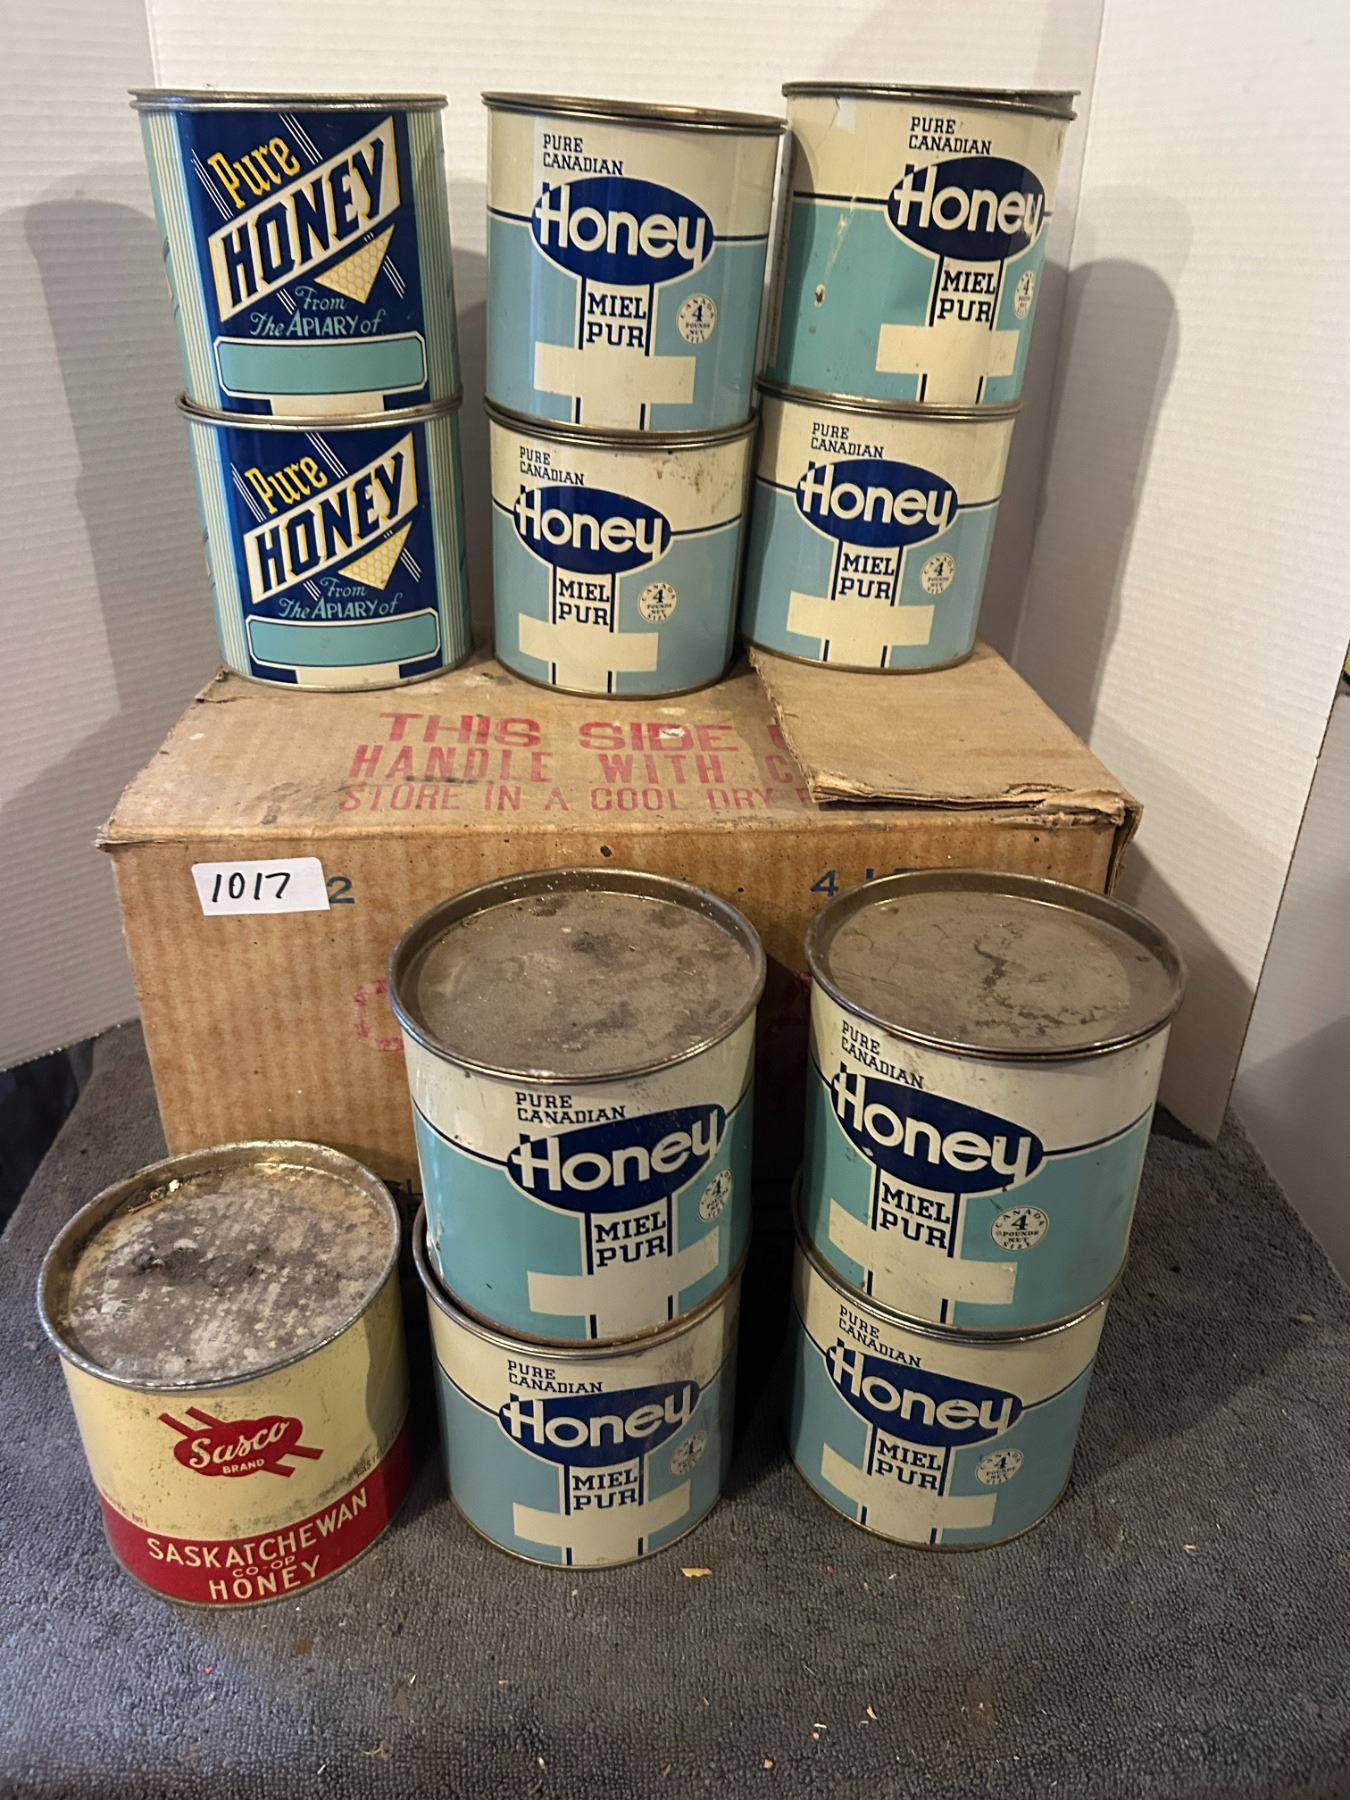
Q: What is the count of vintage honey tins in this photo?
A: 11